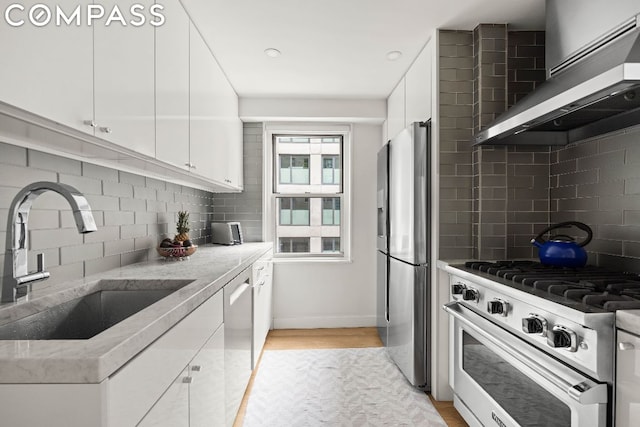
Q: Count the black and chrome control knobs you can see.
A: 5